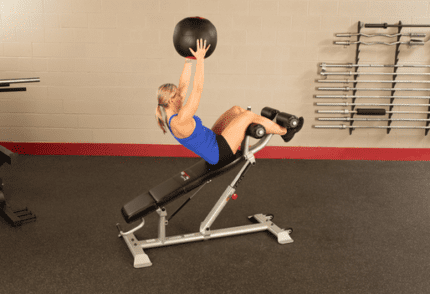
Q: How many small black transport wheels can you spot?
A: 2